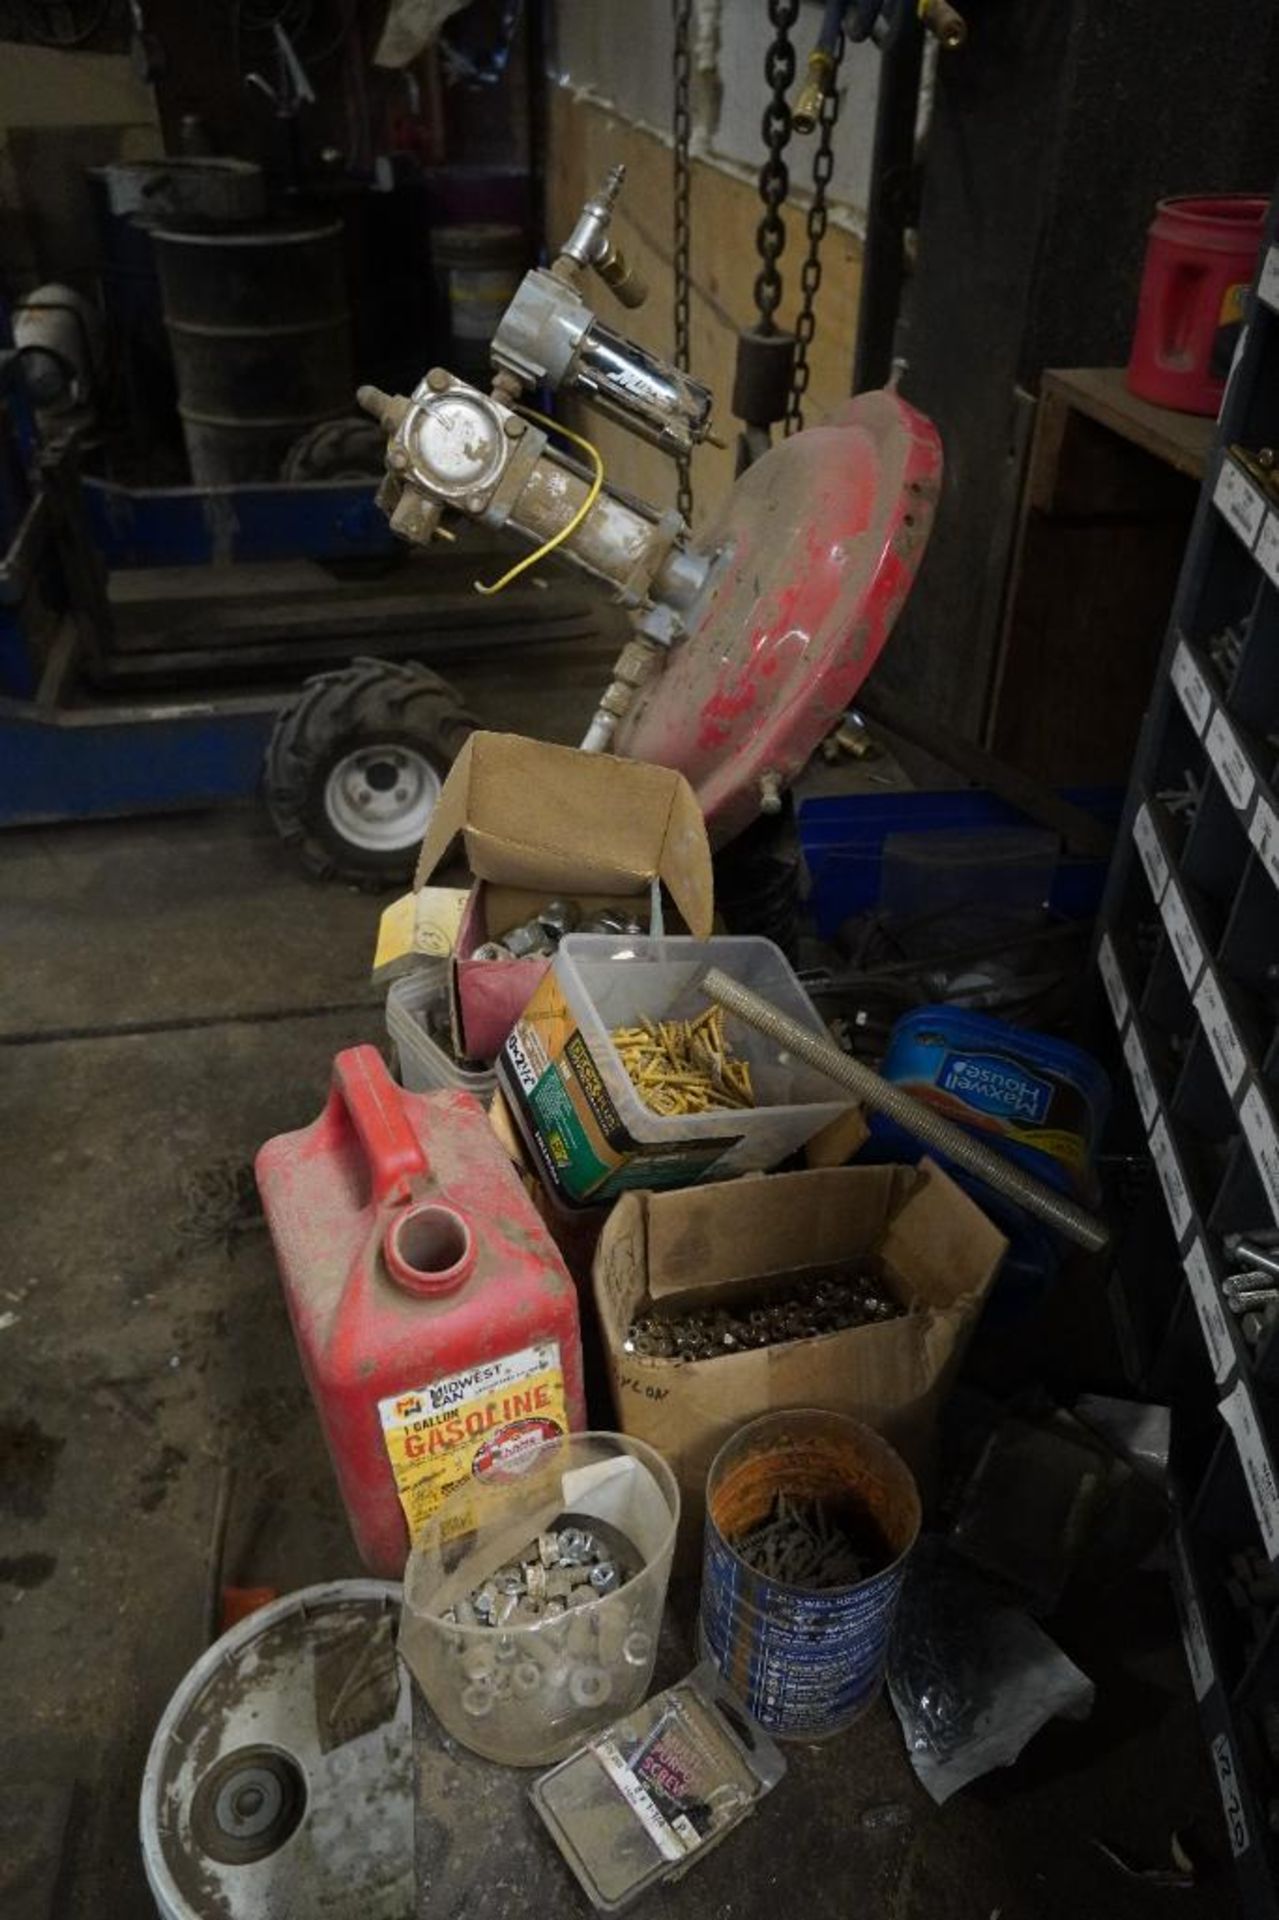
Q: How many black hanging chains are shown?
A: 3